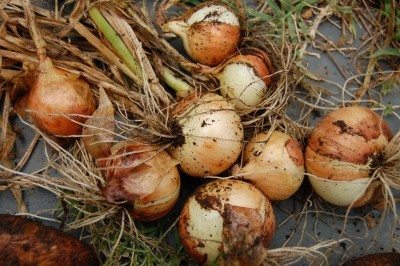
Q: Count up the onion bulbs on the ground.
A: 8